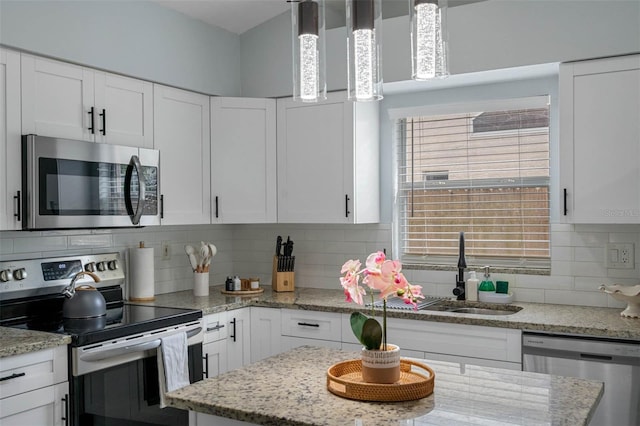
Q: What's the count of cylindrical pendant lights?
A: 3